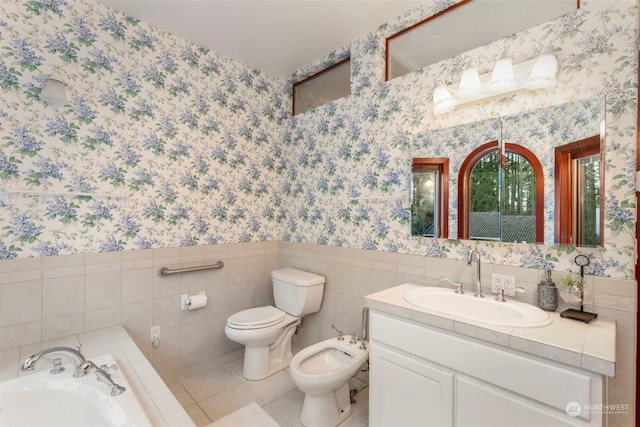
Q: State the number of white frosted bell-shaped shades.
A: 4